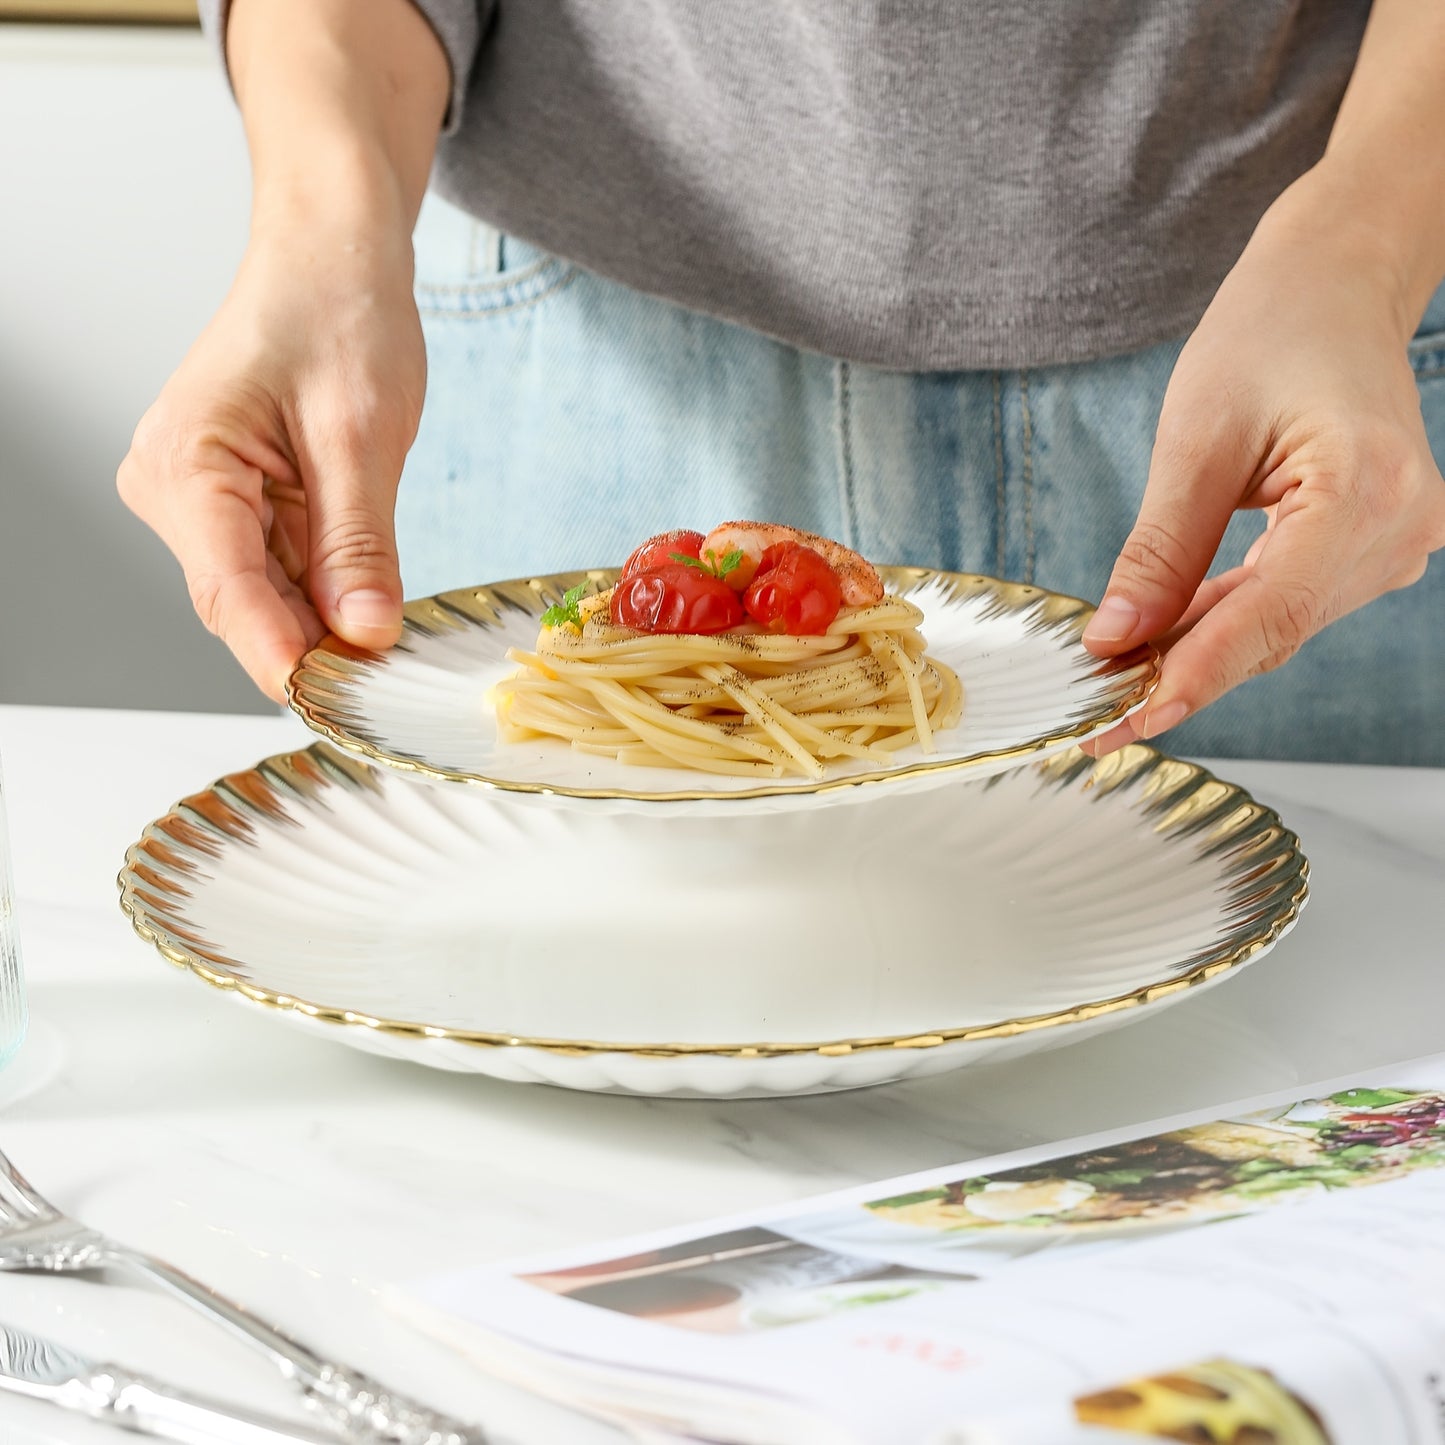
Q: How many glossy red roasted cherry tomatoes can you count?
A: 3